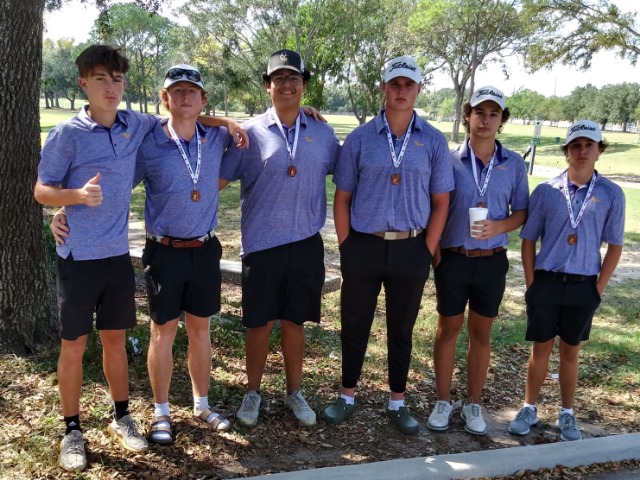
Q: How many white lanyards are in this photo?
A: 5